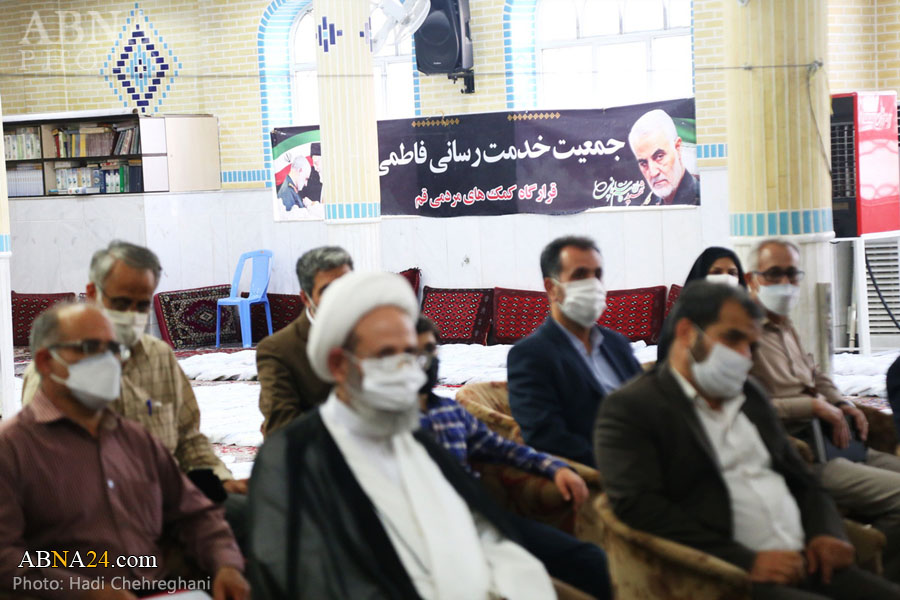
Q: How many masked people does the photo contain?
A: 9